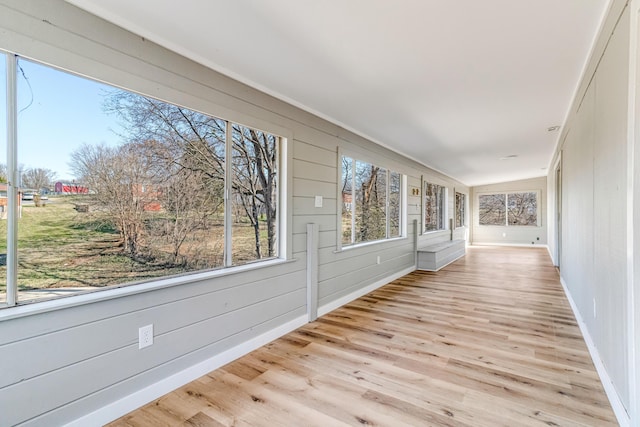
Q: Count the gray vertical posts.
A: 3